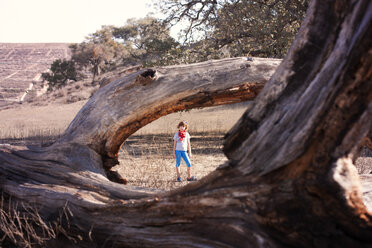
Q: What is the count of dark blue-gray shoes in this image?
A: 2